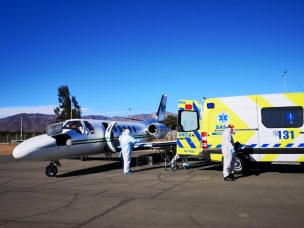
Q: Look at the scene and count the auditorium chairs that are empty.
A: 0